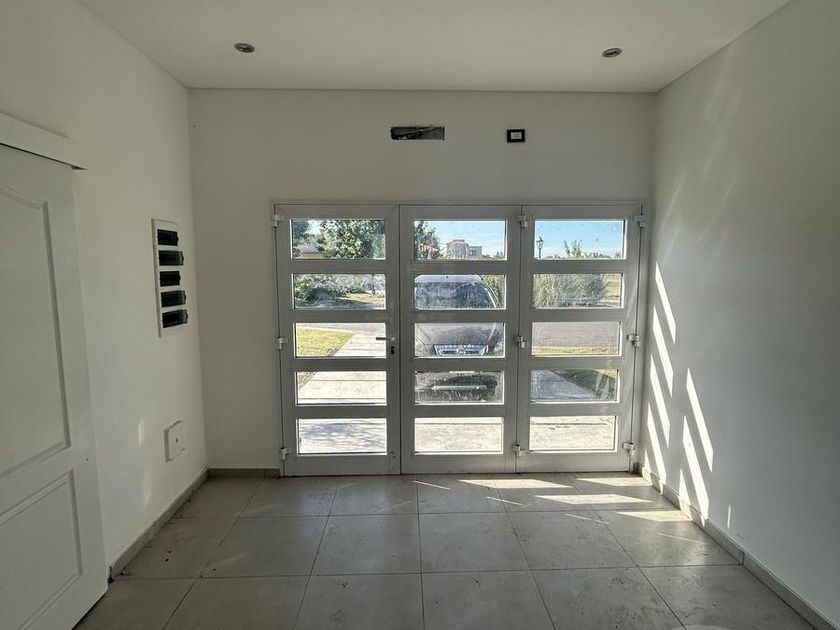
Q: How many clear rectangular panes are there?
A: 15